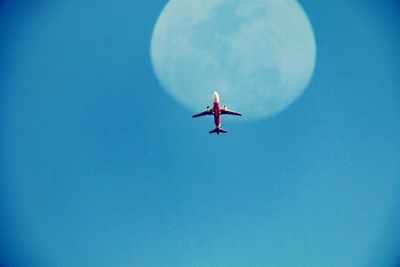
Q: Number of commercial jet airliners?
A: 1